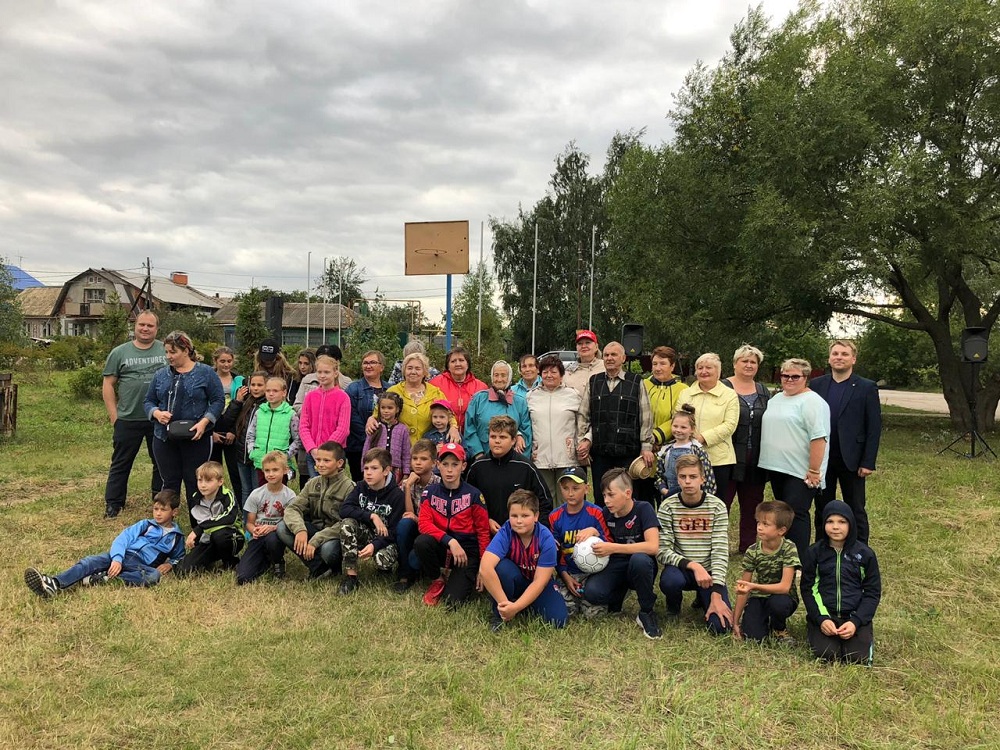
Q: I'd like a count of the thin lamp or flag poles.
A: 6